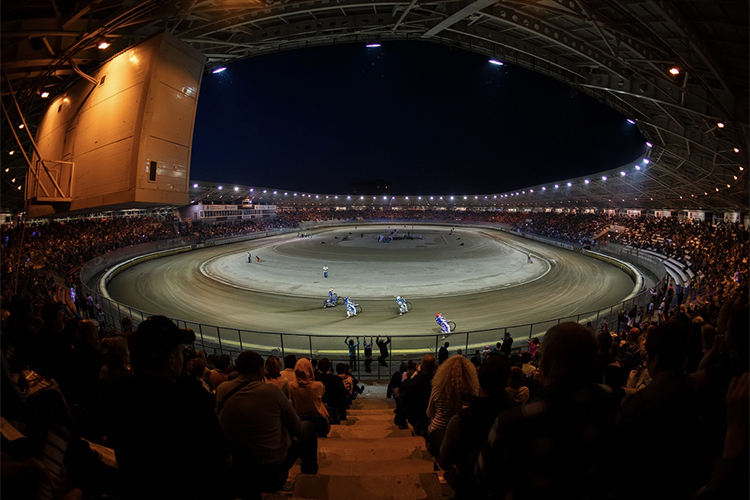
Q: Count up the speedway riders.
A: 4